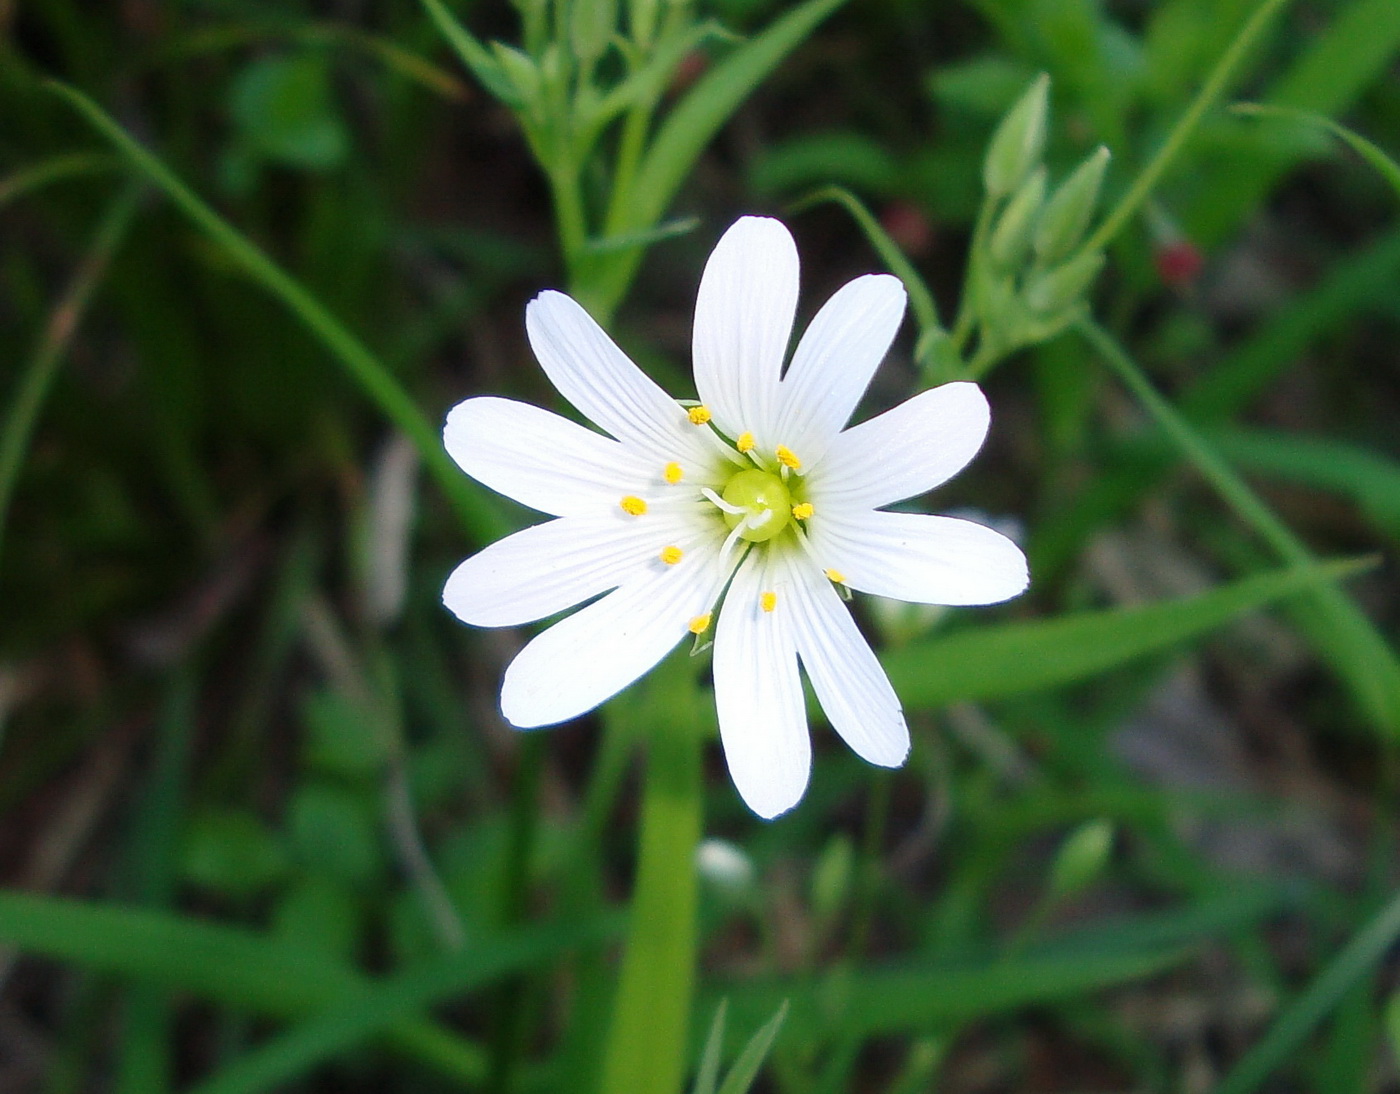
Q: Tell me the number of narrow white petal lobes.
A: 10